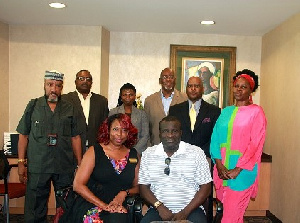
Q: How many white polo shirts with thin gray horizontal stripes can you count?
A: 1